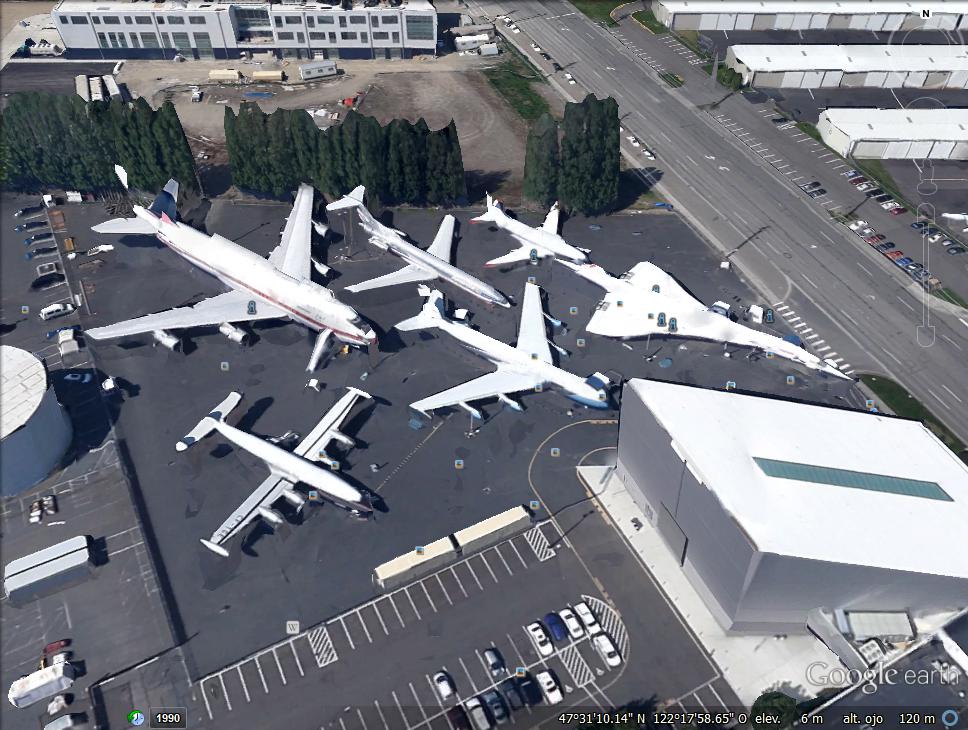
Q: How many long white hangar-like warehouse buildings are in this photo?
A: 3